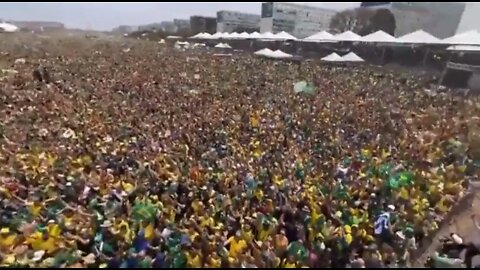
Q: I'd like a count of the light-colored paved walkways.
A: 1